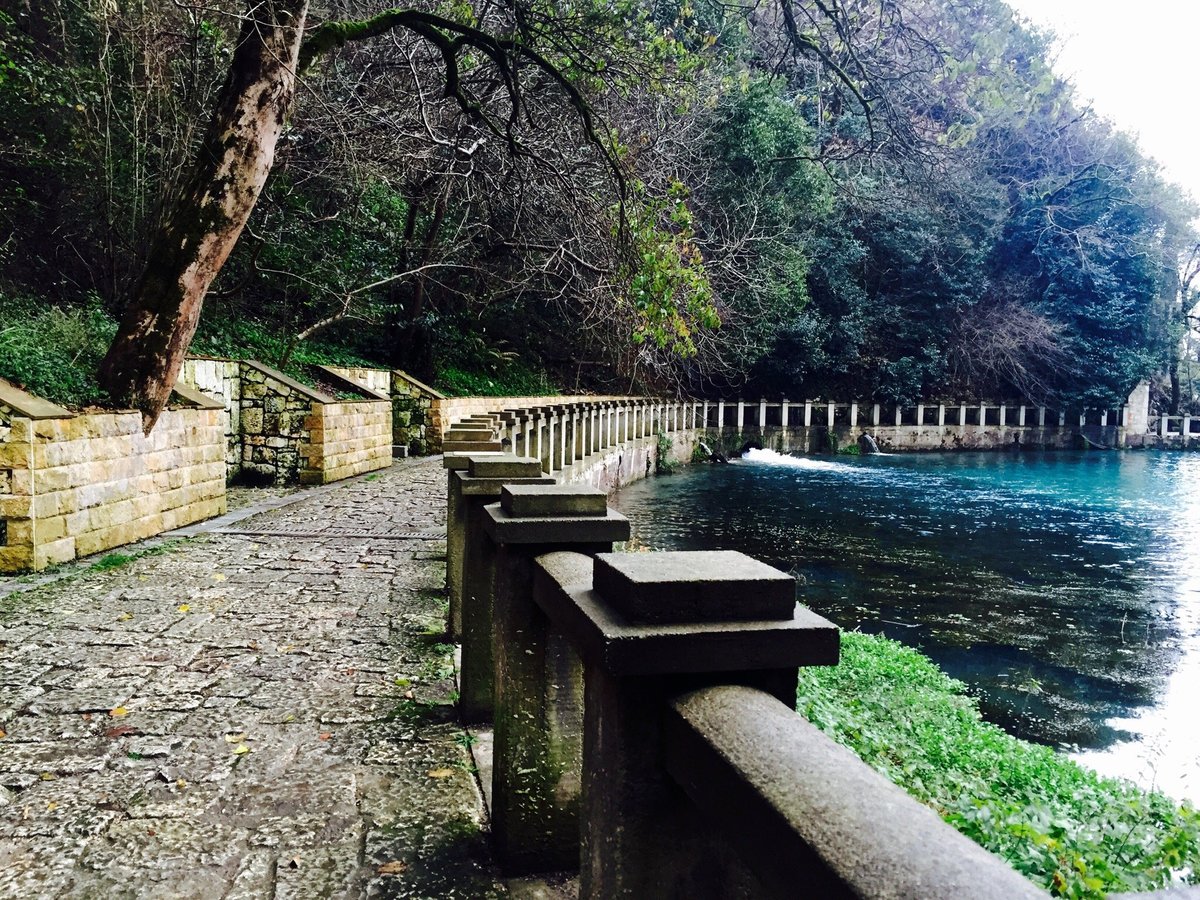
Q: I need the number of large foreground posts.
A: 4